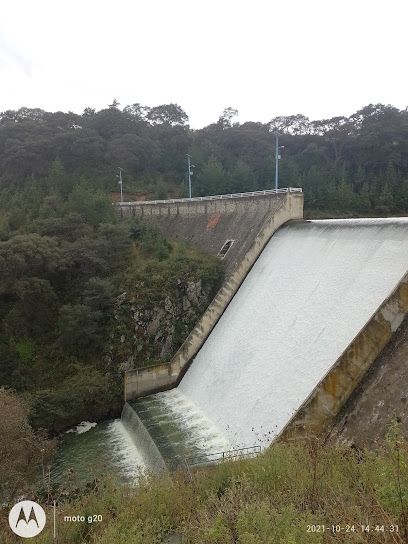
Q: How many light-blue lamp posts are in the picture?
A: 3